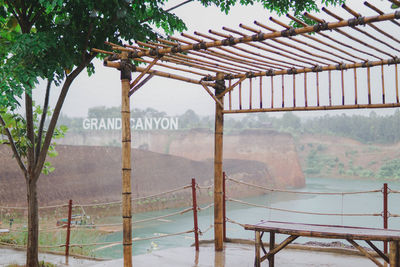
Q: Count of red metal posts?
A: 4